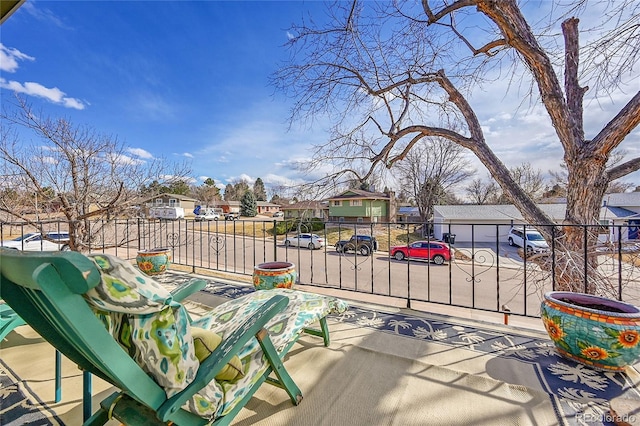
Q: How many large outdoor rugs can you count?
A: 1